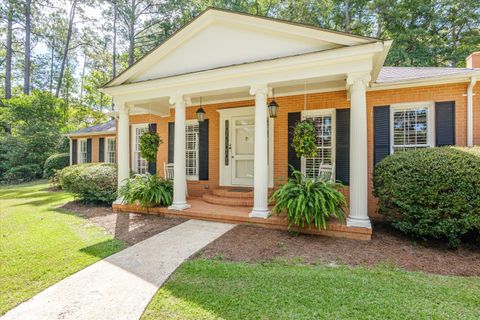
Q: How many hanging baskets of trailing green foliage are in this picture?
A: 2